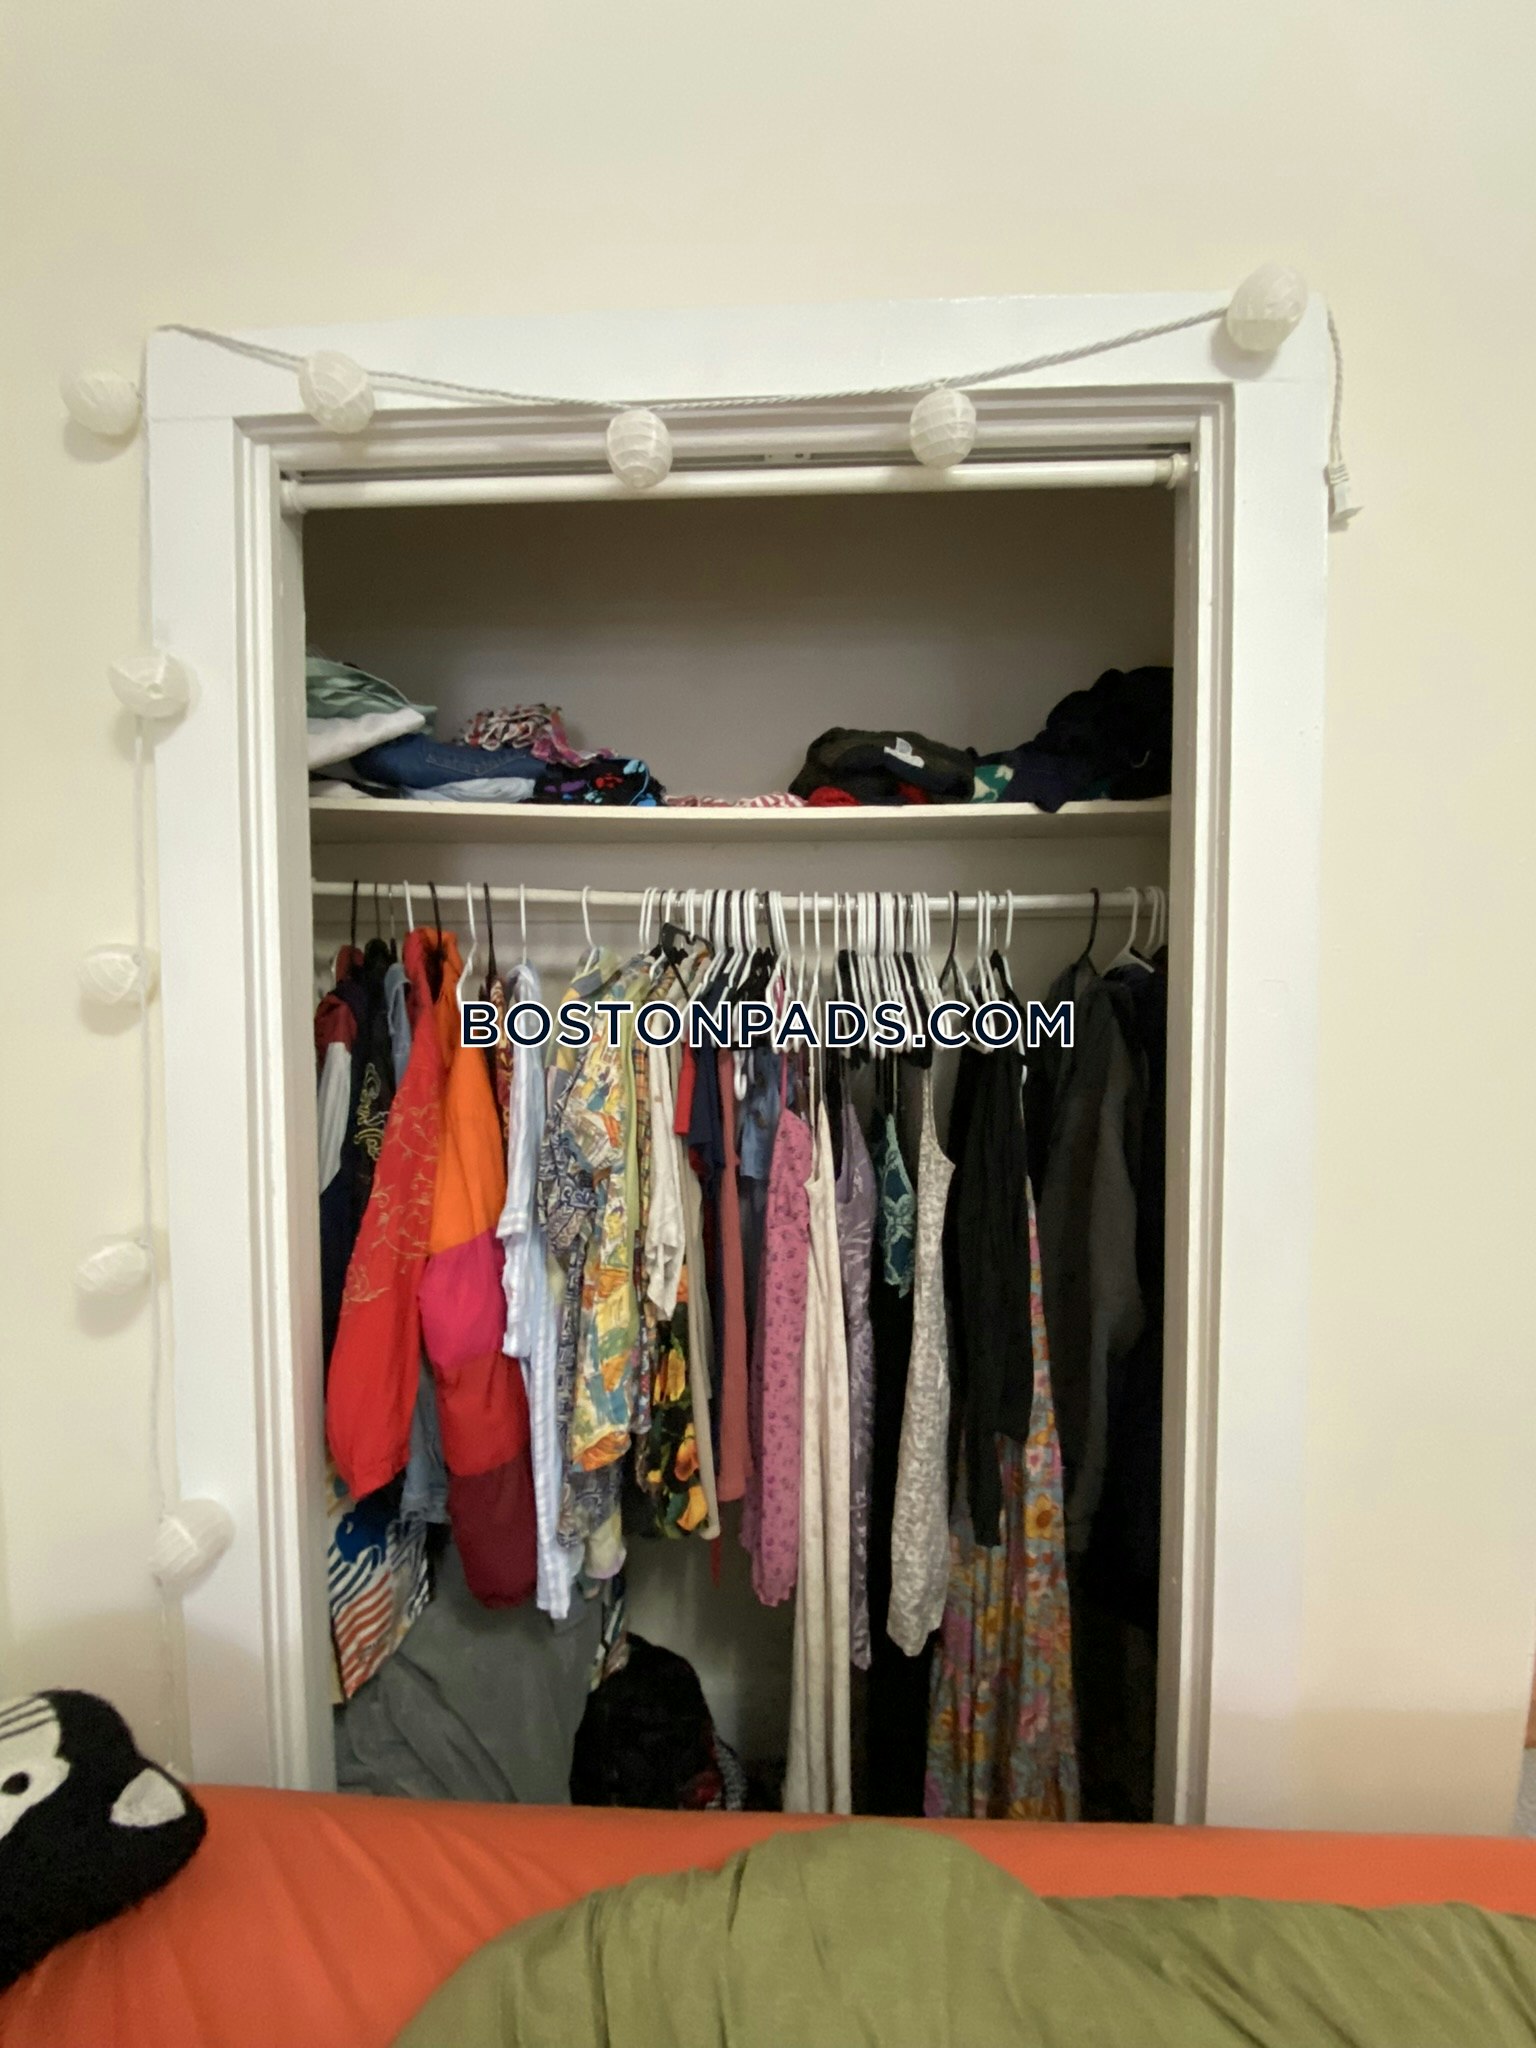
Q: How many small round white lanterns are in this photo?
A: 9